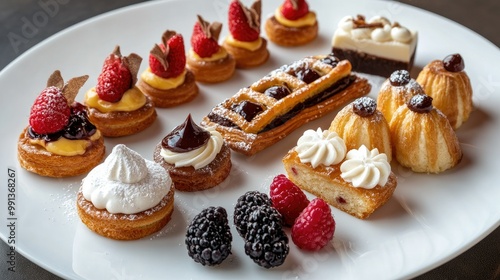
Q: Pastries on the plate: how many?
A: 15